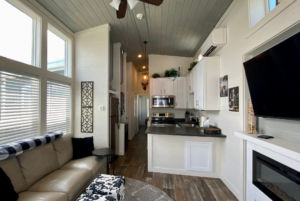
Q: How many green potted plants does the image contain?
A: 3